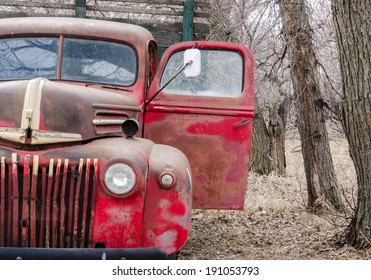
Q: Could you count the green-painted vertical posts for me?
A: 2